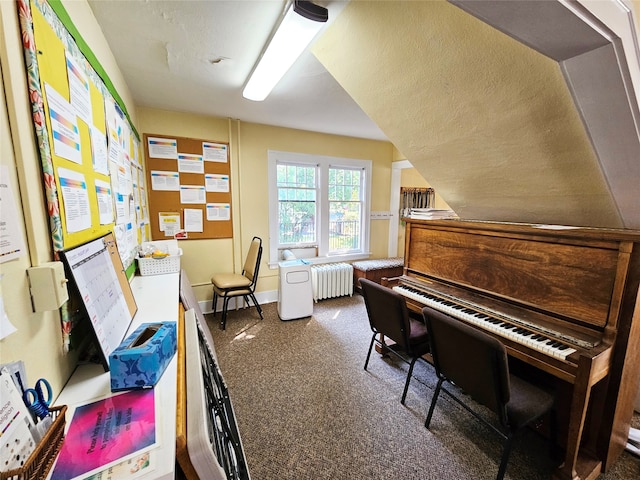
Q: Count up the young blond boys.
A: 0